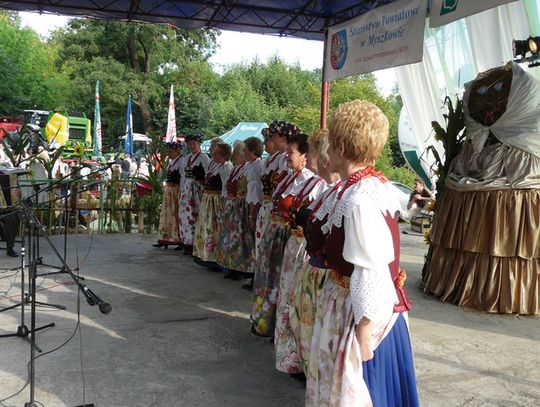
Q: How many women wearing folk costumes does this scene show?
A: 12